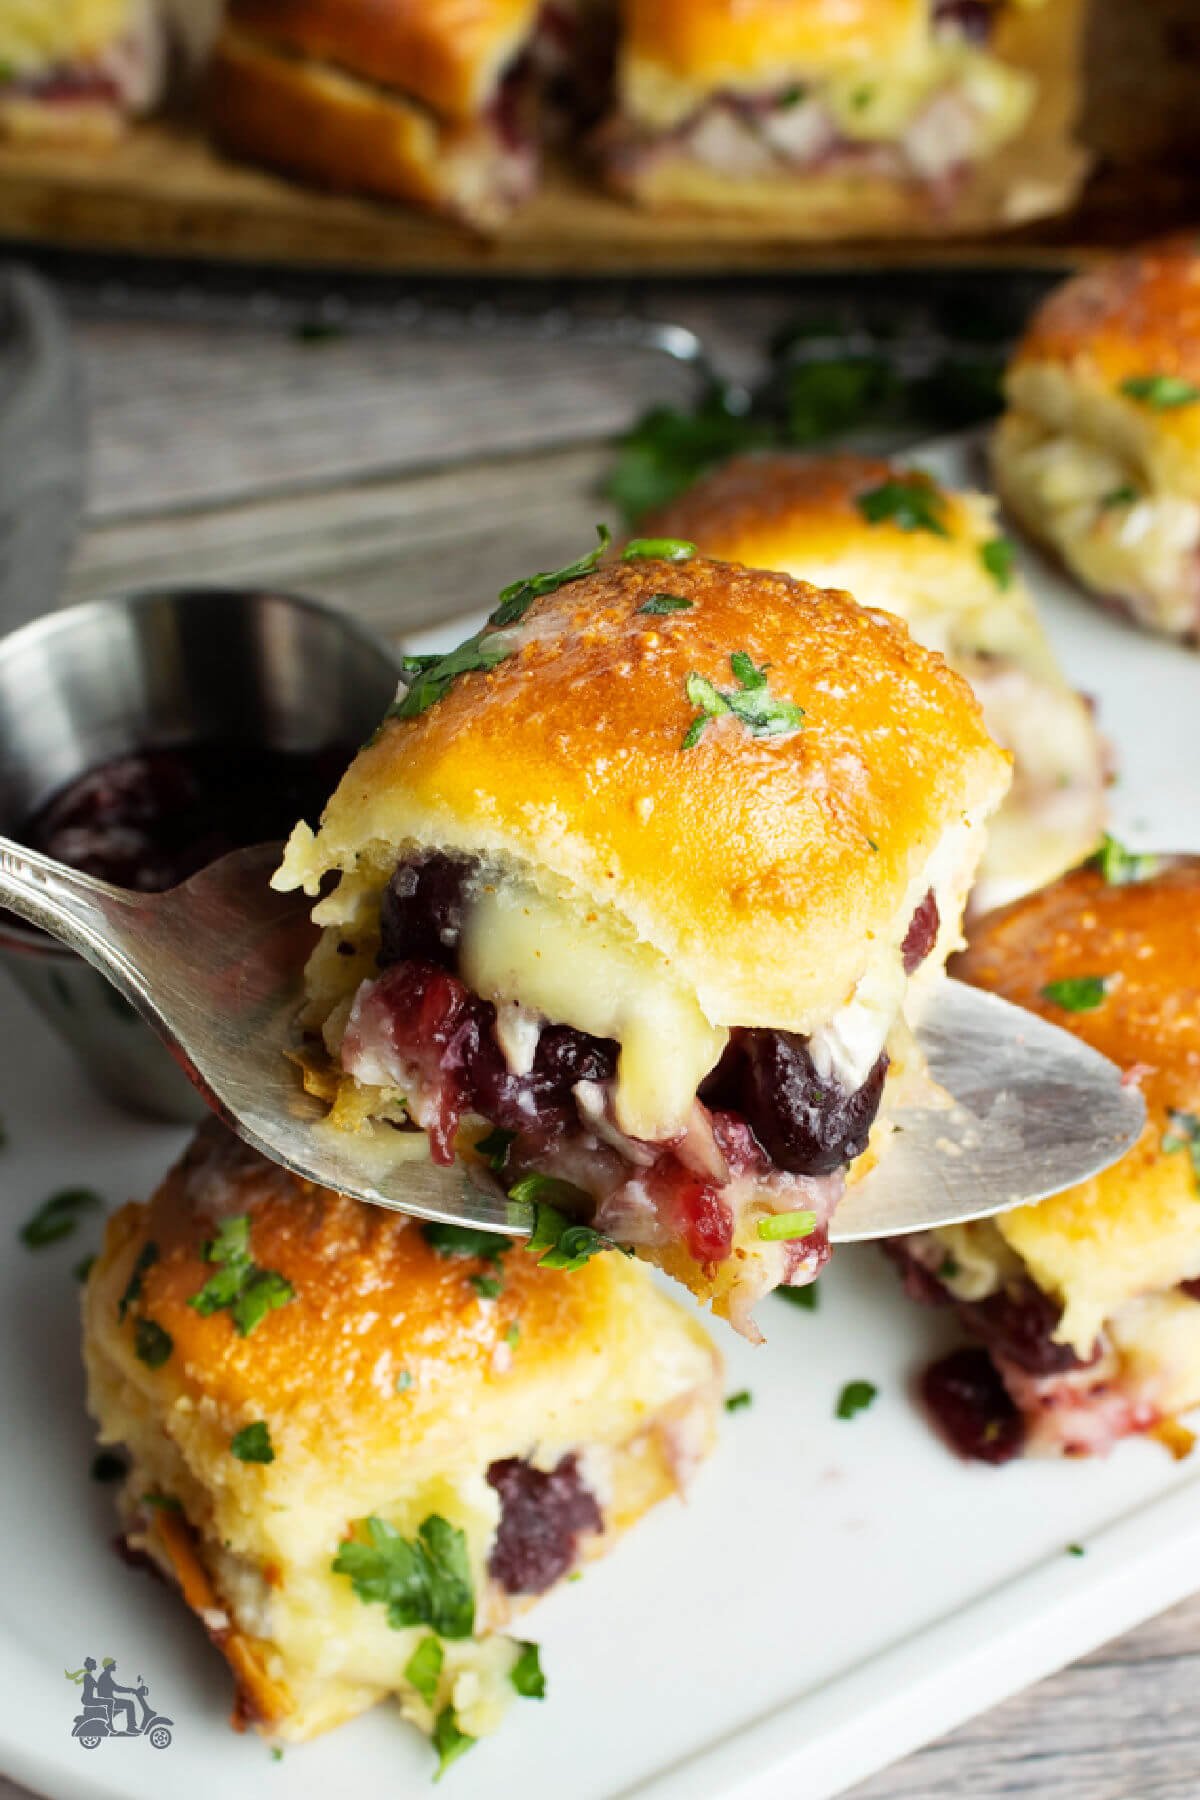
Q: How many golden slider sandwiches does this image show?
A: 8